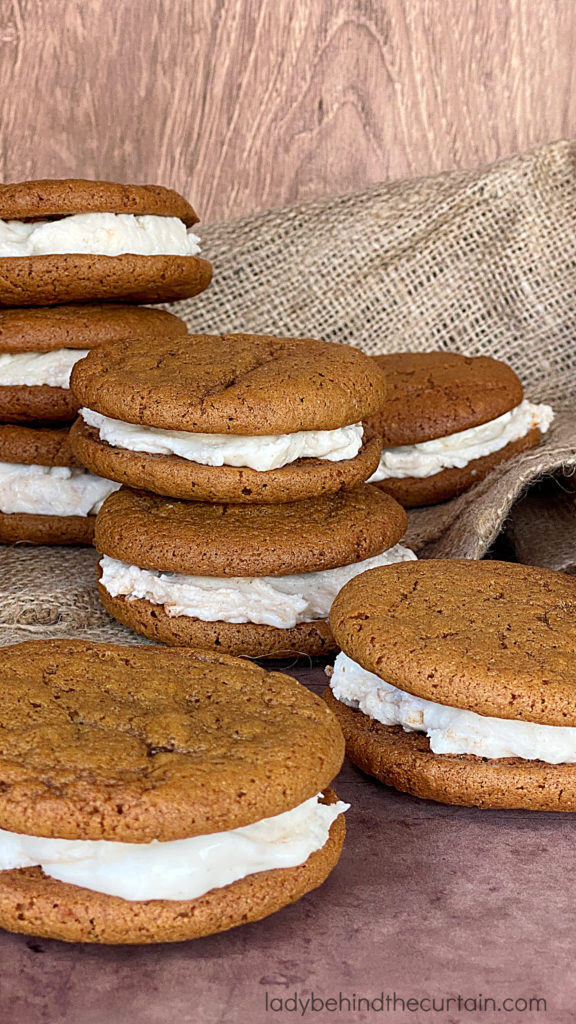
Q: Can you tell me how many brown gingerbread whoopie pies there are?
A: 8